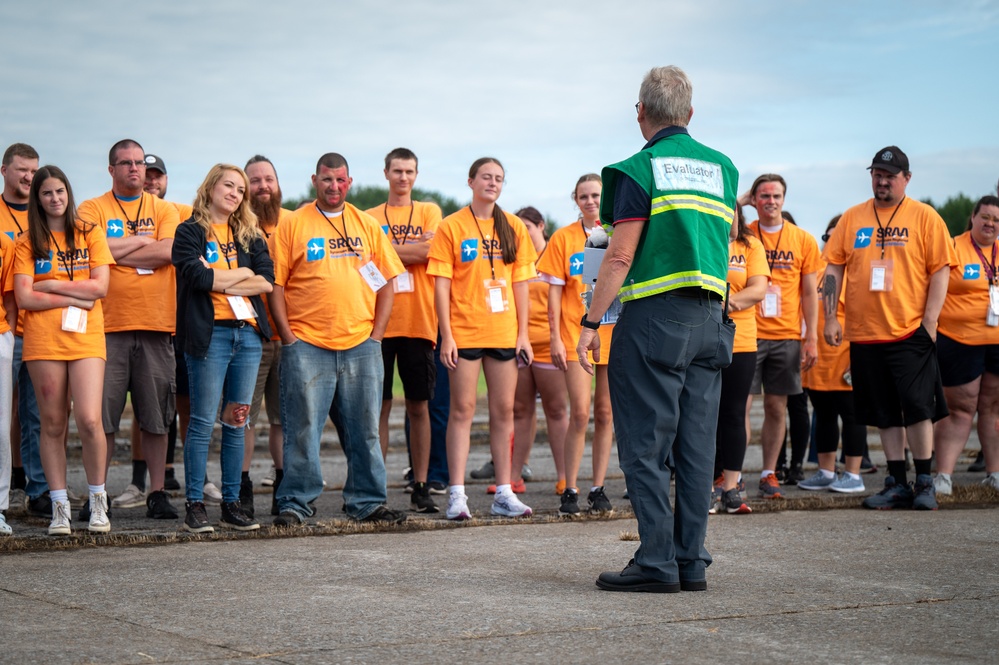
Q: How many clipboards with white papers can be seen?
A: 1